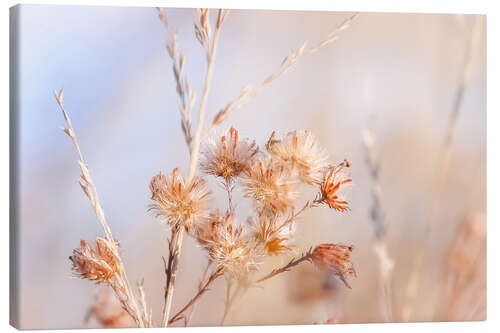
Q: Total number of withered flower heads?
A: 9